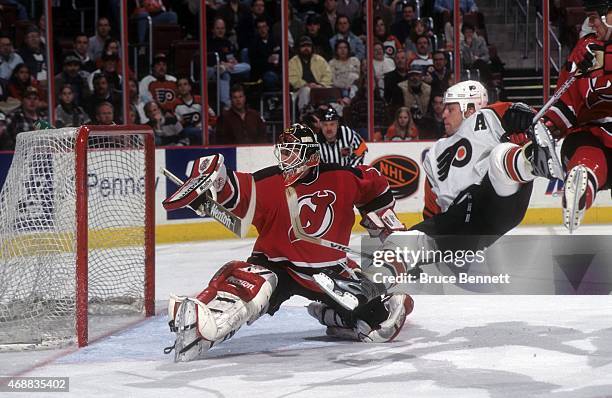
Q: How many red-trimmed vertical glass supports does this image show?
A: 7